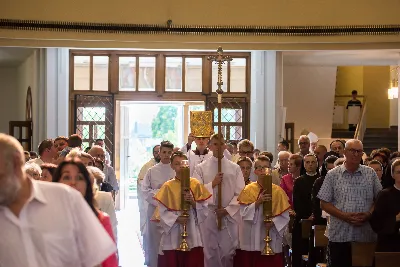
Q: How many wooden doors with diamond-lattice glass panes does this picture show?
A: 2